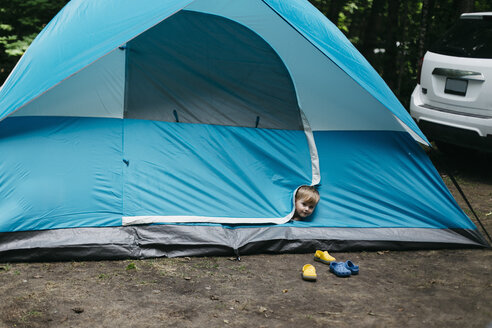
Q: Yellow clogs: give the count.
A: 2